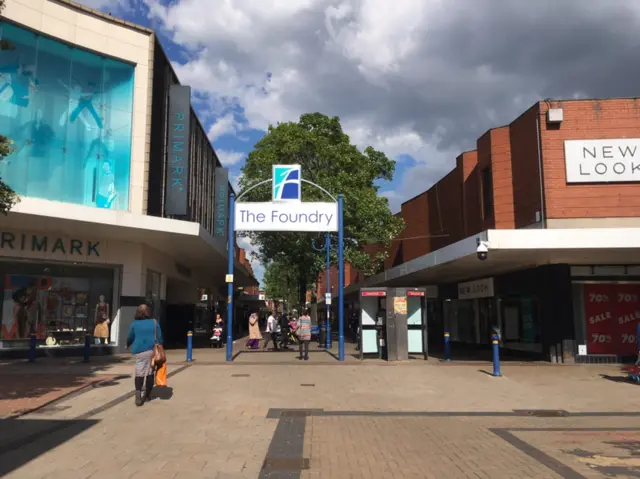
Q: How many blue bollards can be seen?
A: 5